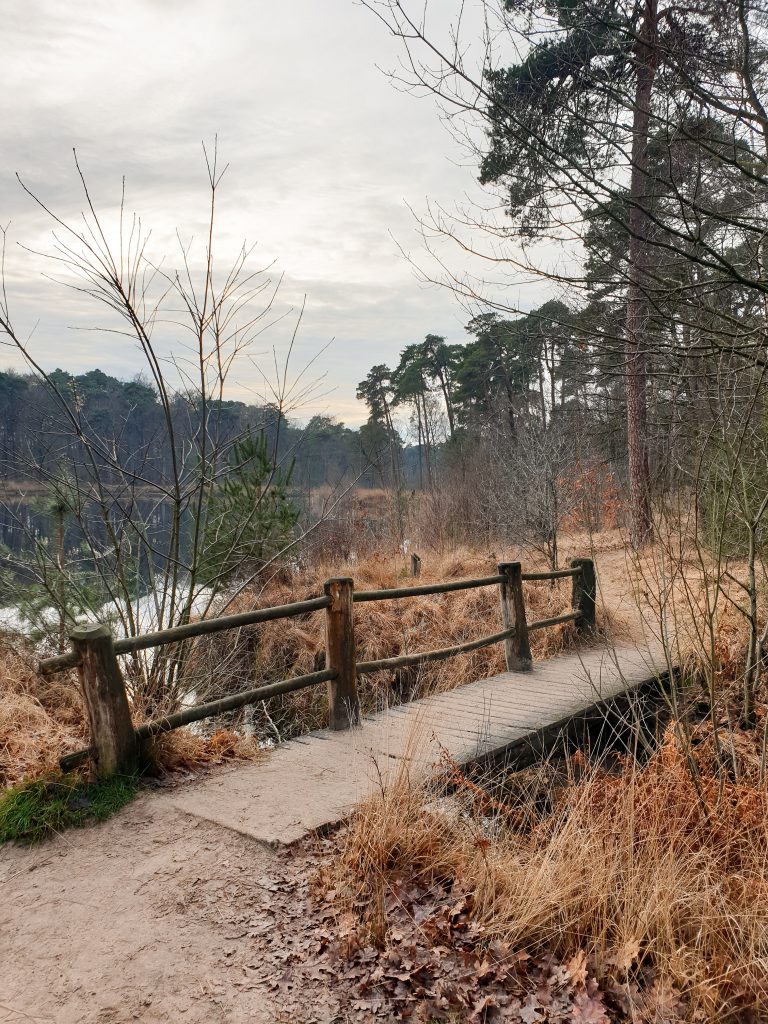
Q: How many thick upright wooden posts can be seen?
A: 4